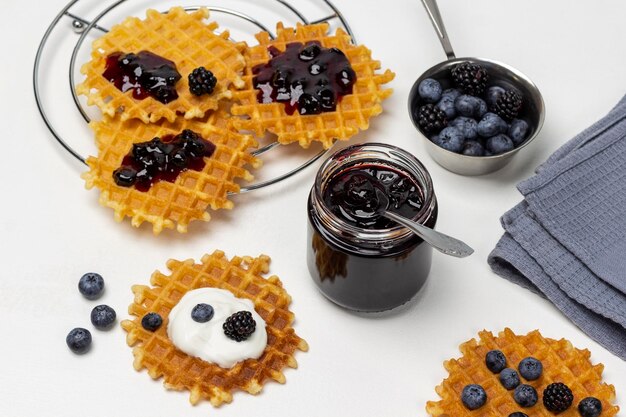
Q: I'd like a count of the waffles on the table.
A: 5